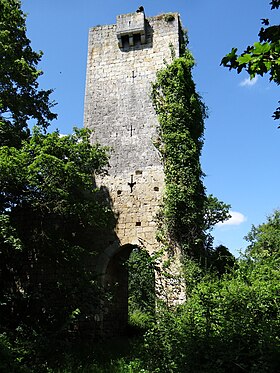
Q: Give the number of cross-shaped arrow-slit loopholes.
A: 3